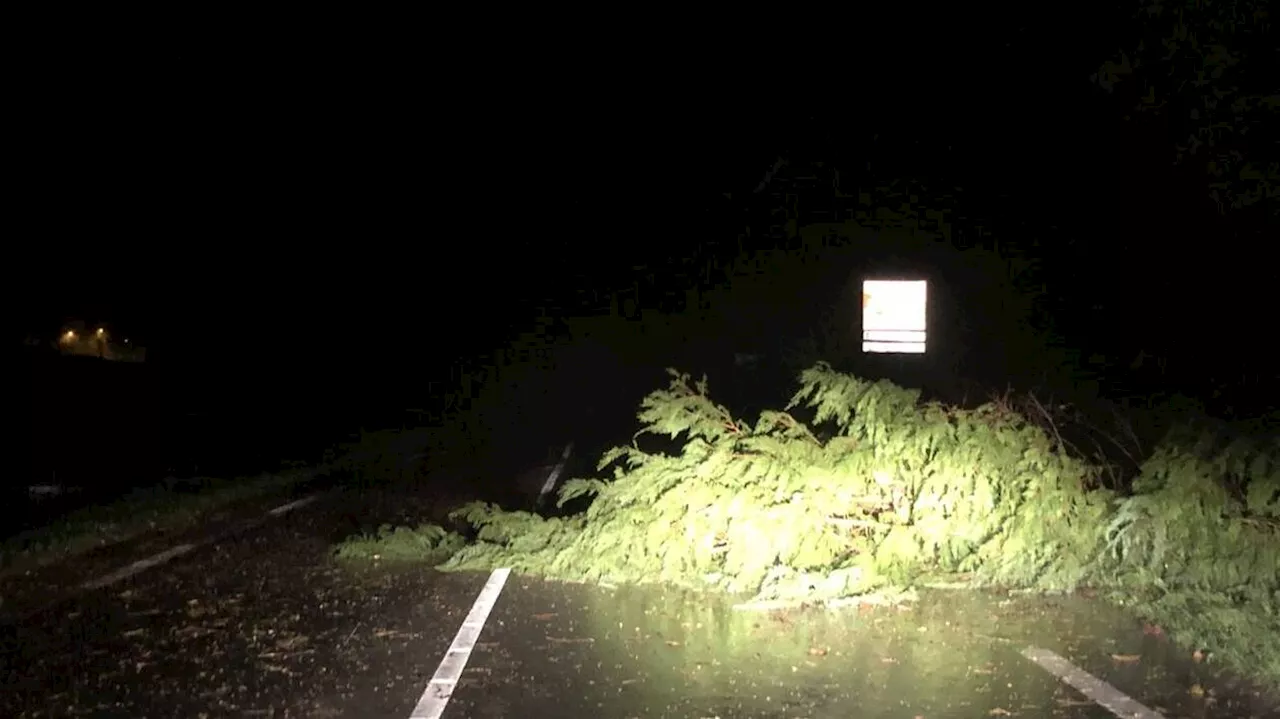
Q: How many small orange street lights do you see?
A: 2